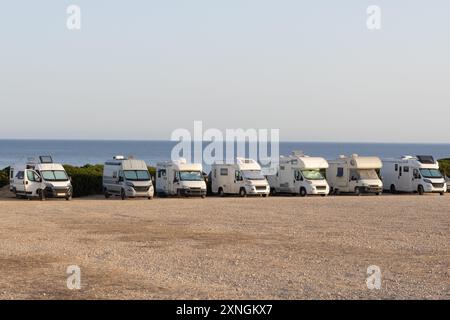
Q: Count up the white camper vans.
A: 7